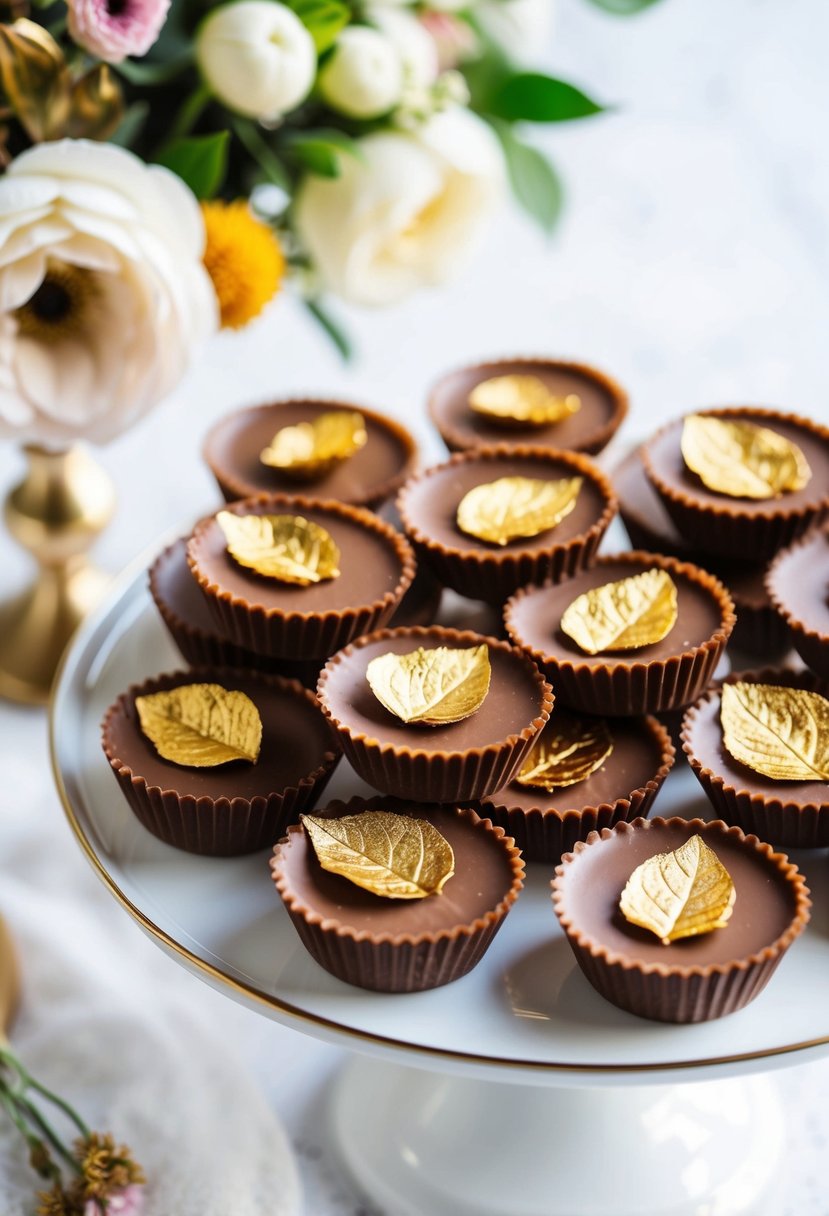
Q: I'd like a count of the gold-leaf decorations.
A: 12